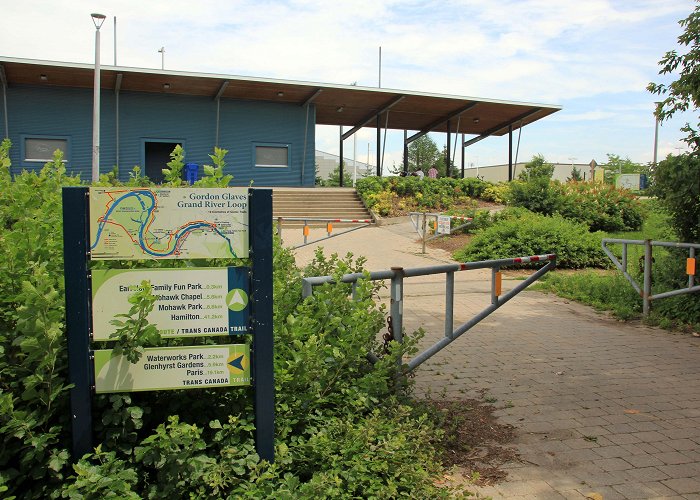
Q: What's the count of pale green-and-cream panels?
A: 3